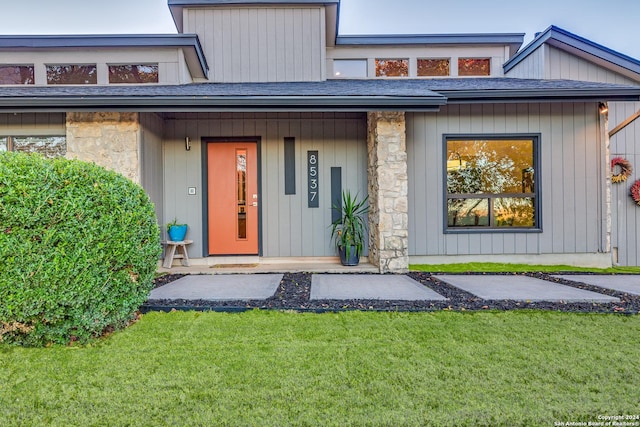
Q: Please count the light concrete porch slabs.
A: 4